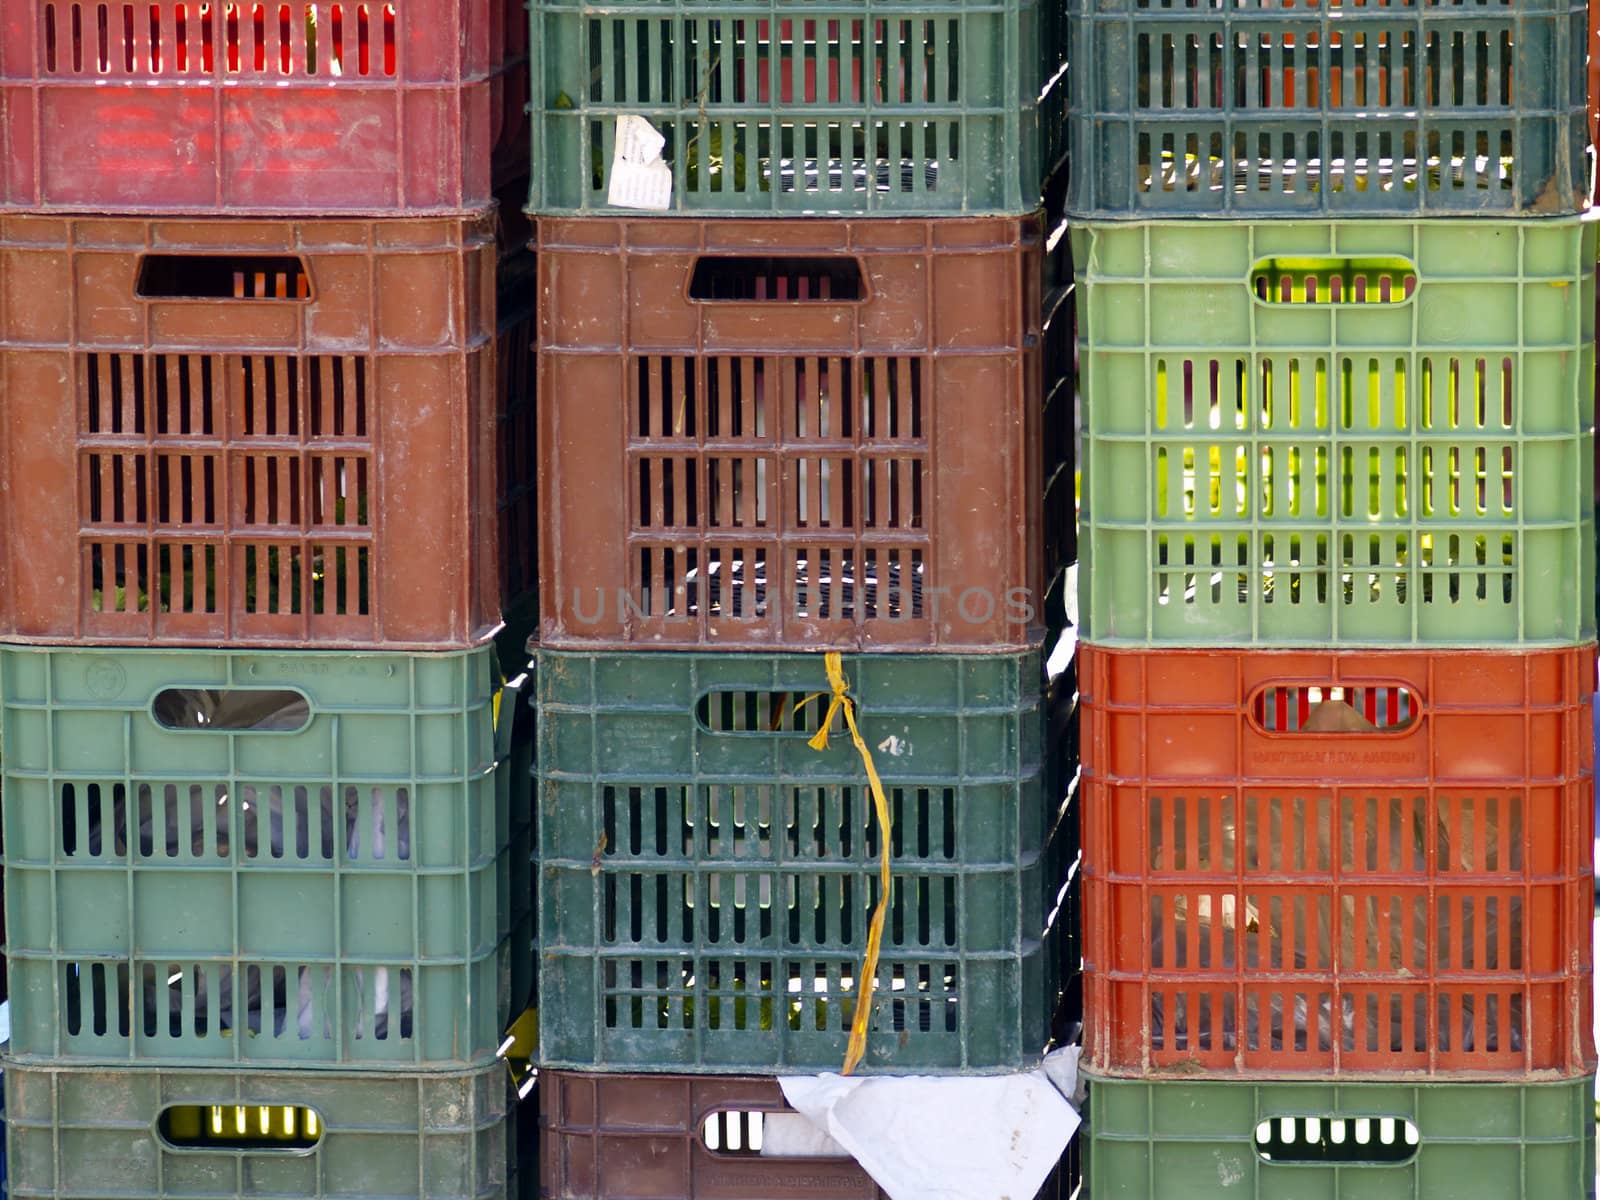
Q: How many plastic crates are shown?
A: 12